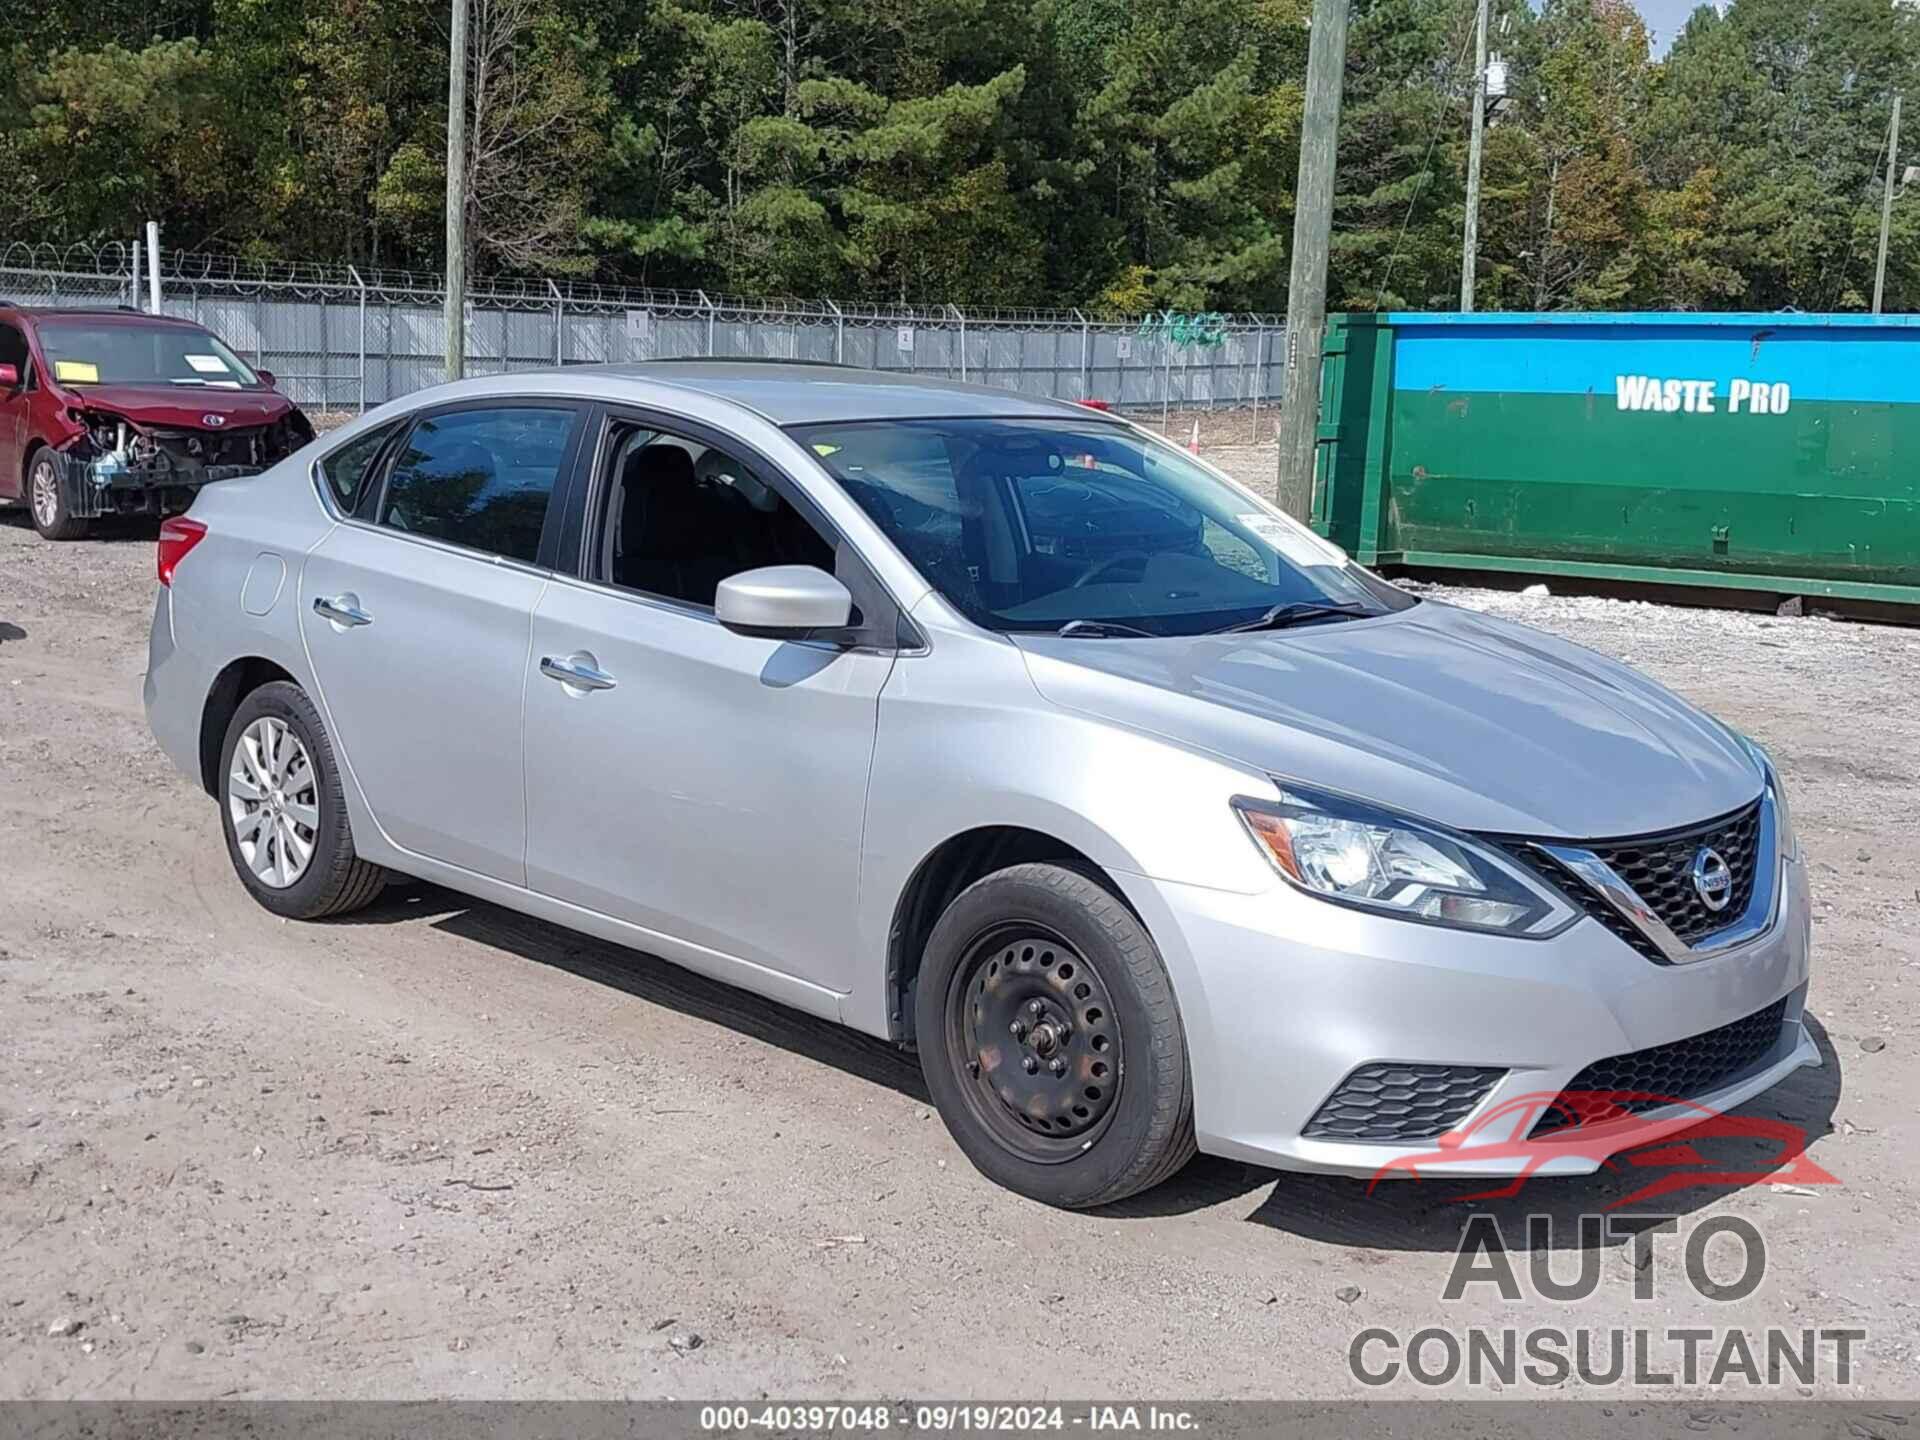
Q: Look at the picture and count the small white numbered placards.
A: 3